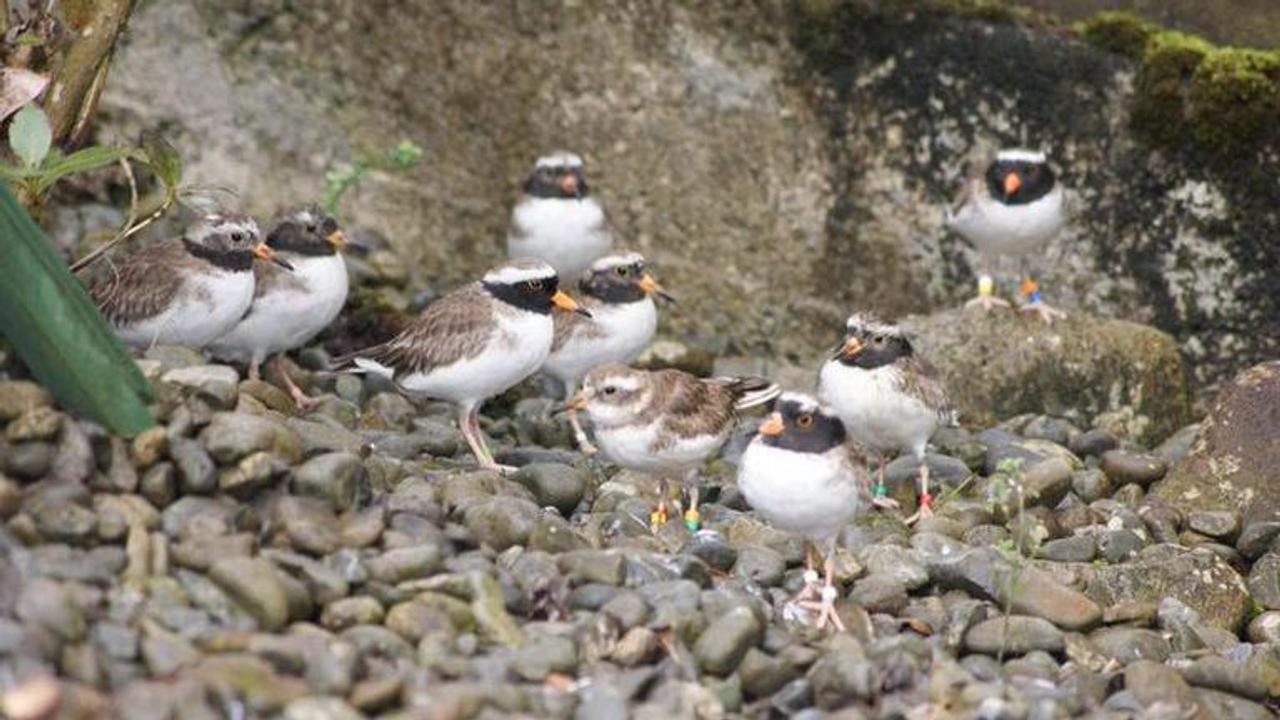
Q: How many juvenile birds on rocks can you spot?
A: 1